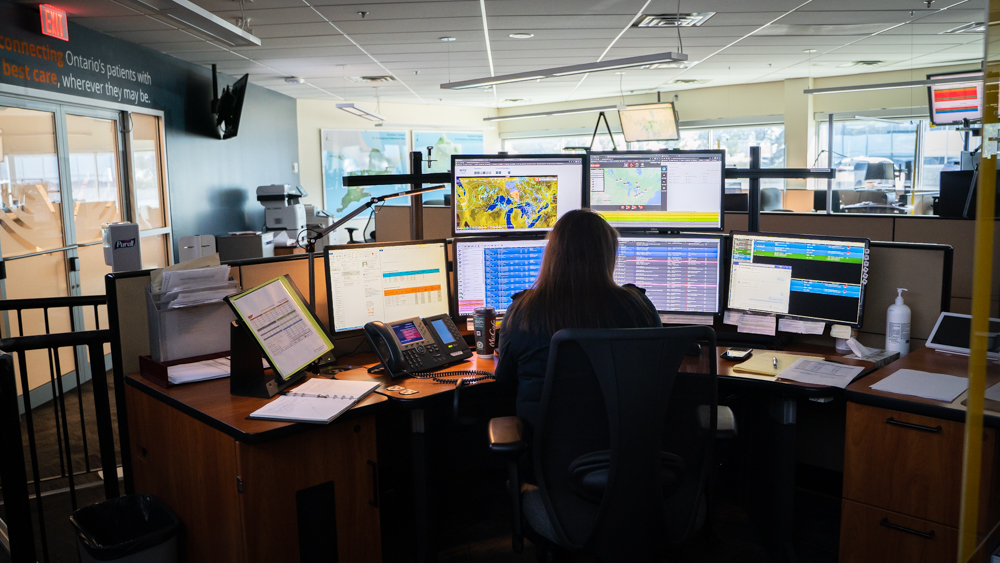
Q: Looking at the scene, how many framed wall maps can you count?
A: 2